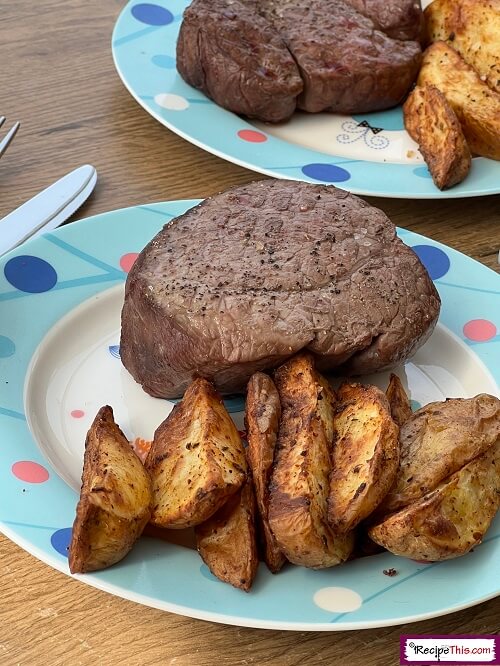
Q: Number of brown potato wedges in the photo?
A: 12